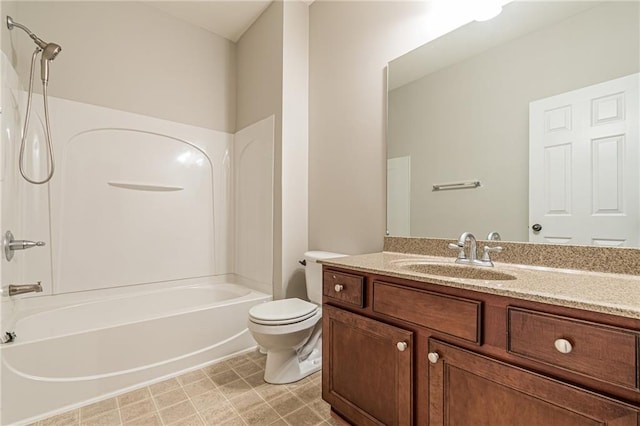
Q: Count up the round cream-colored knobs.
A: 4